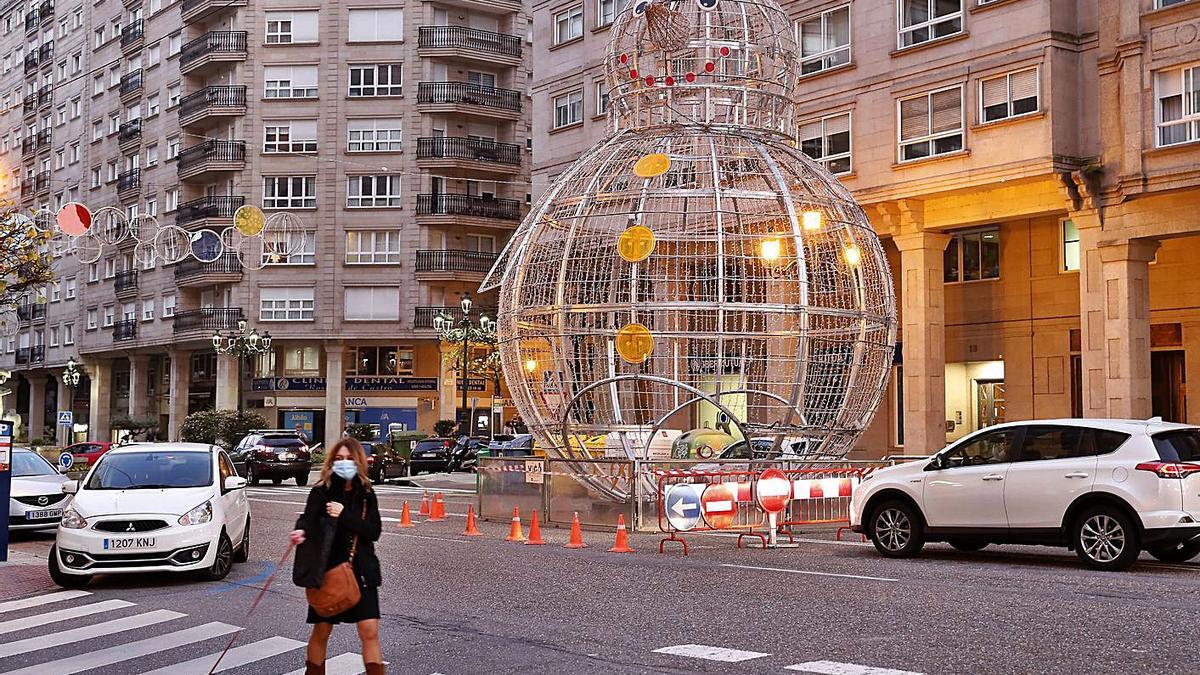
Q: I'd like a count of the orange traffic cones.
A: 9